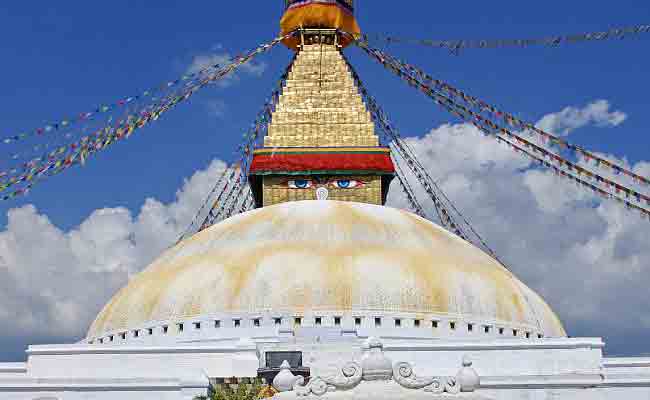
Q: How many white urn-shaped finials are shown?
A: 3